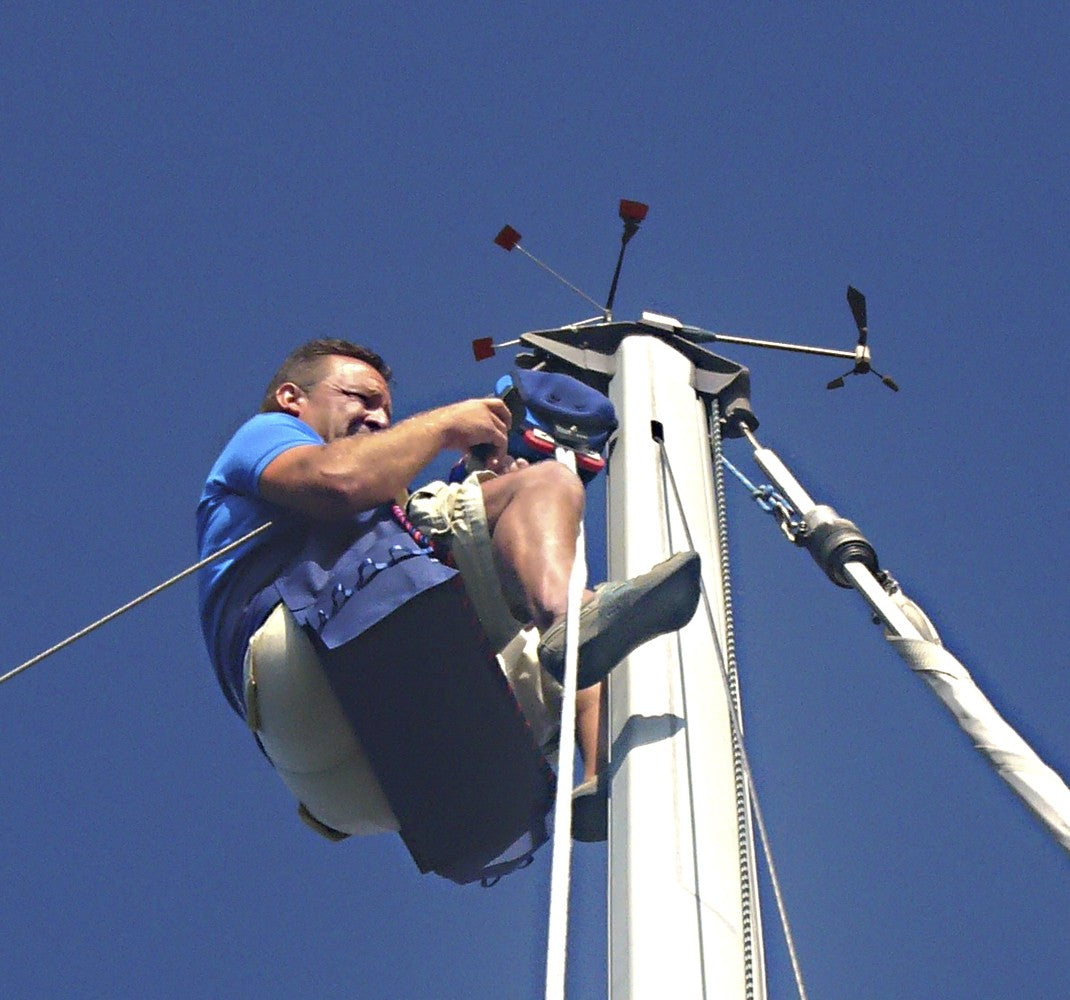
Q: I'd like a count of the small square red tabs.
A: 3